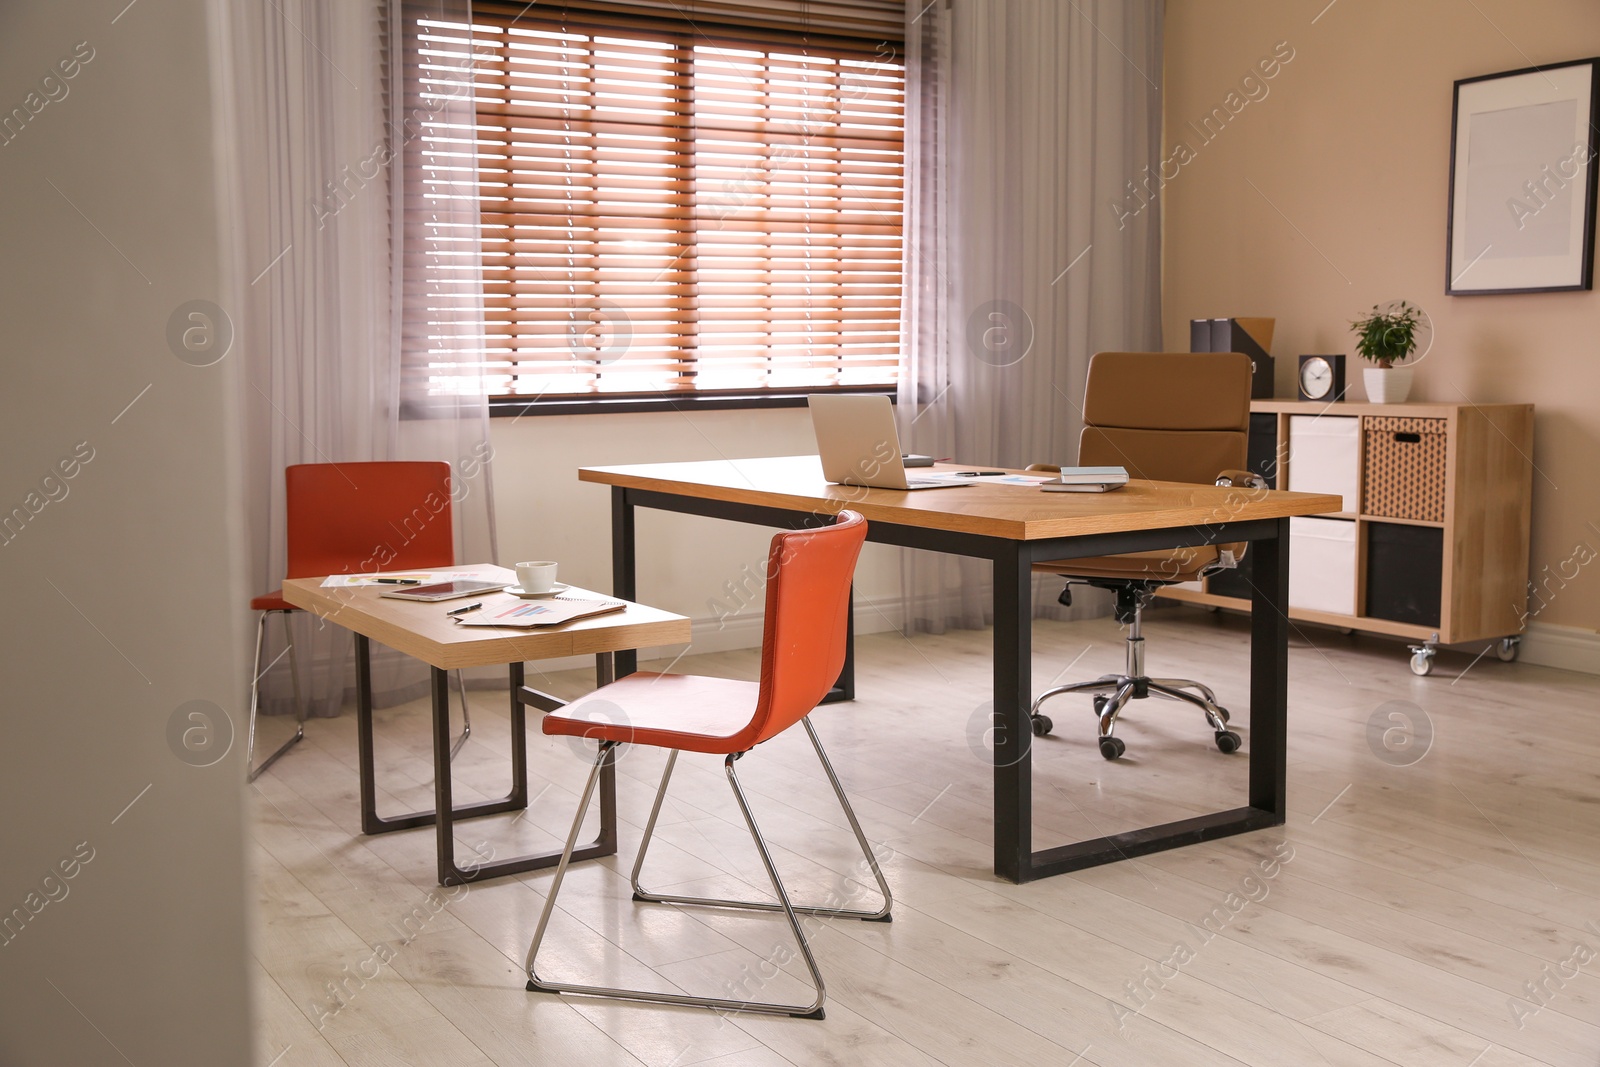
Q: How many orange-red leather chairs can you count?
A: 2